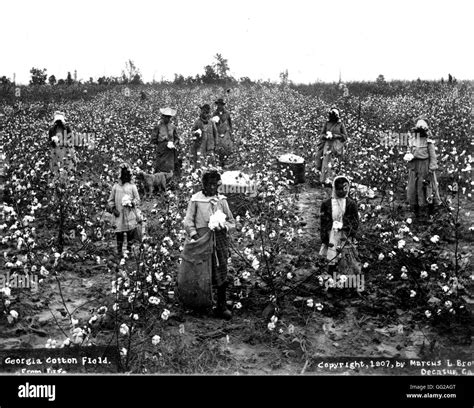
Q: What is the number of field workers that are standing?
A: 9